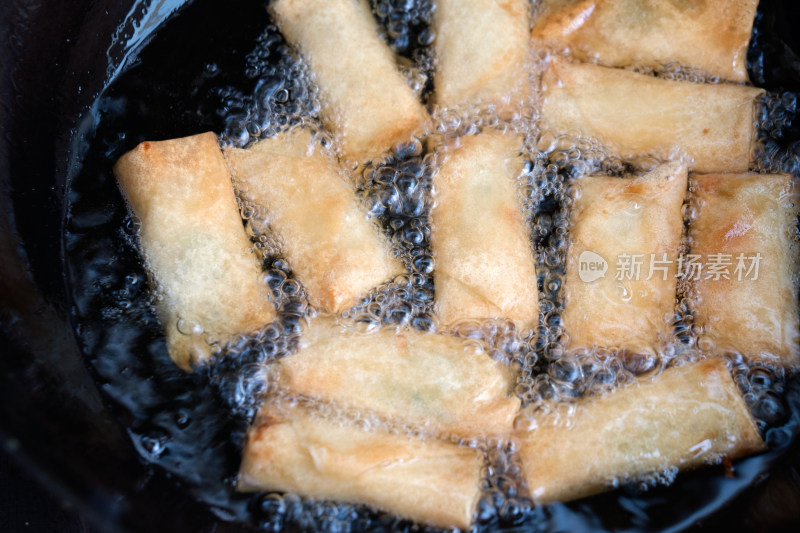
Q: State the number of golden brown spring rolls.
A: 12